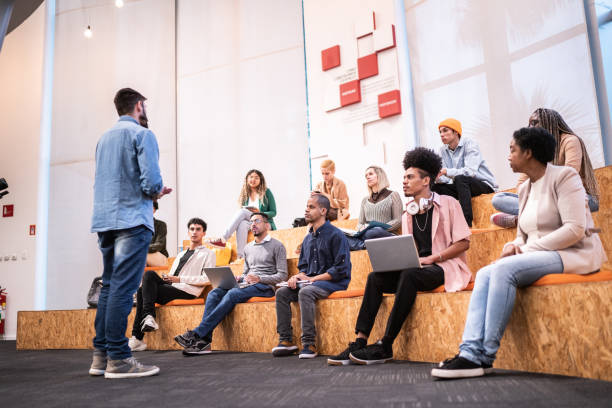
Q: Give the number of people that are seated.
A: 11